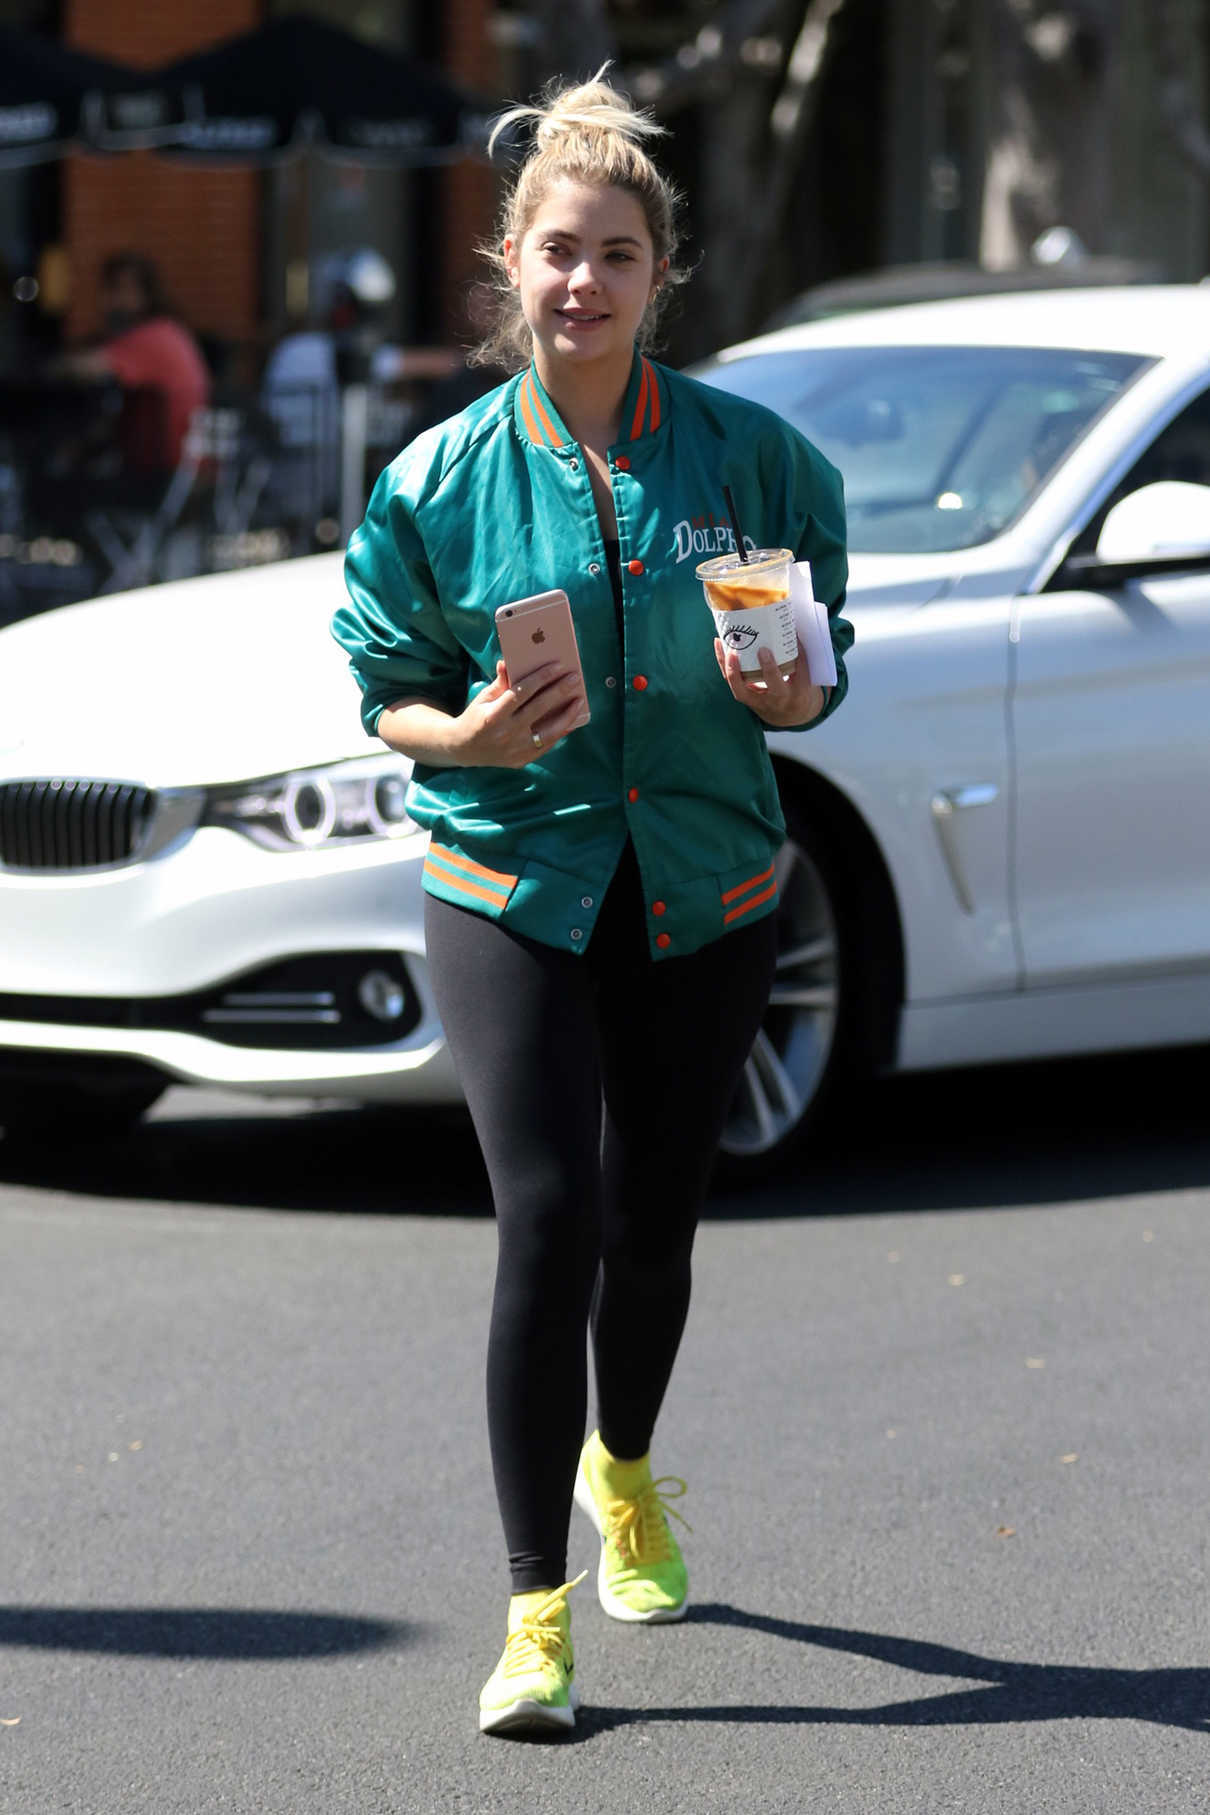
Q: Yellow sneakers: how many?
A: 2